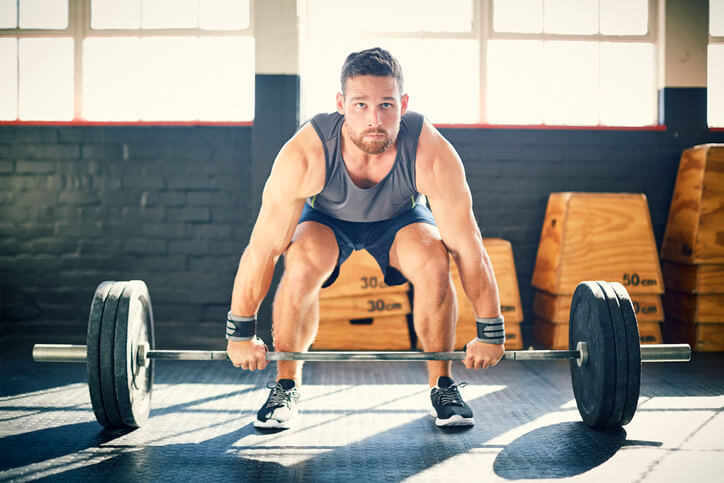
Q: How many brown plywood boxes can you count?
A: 12